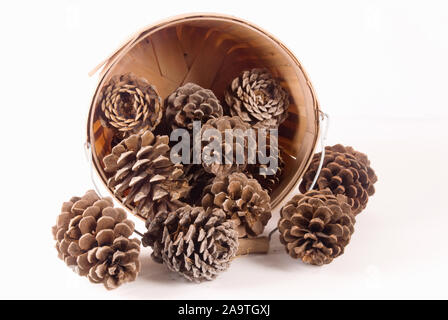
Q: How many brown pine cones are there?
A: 11